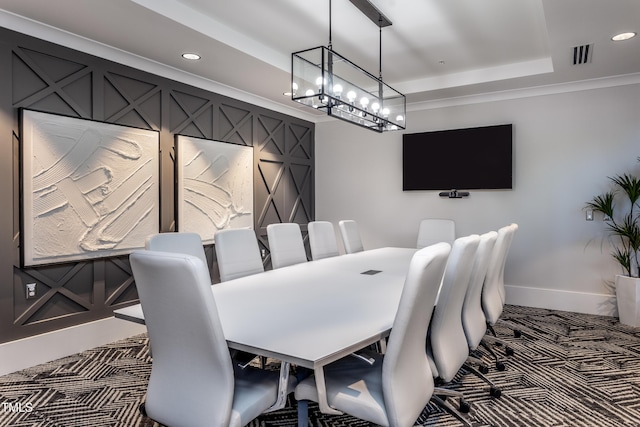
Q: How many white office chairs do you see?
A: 12